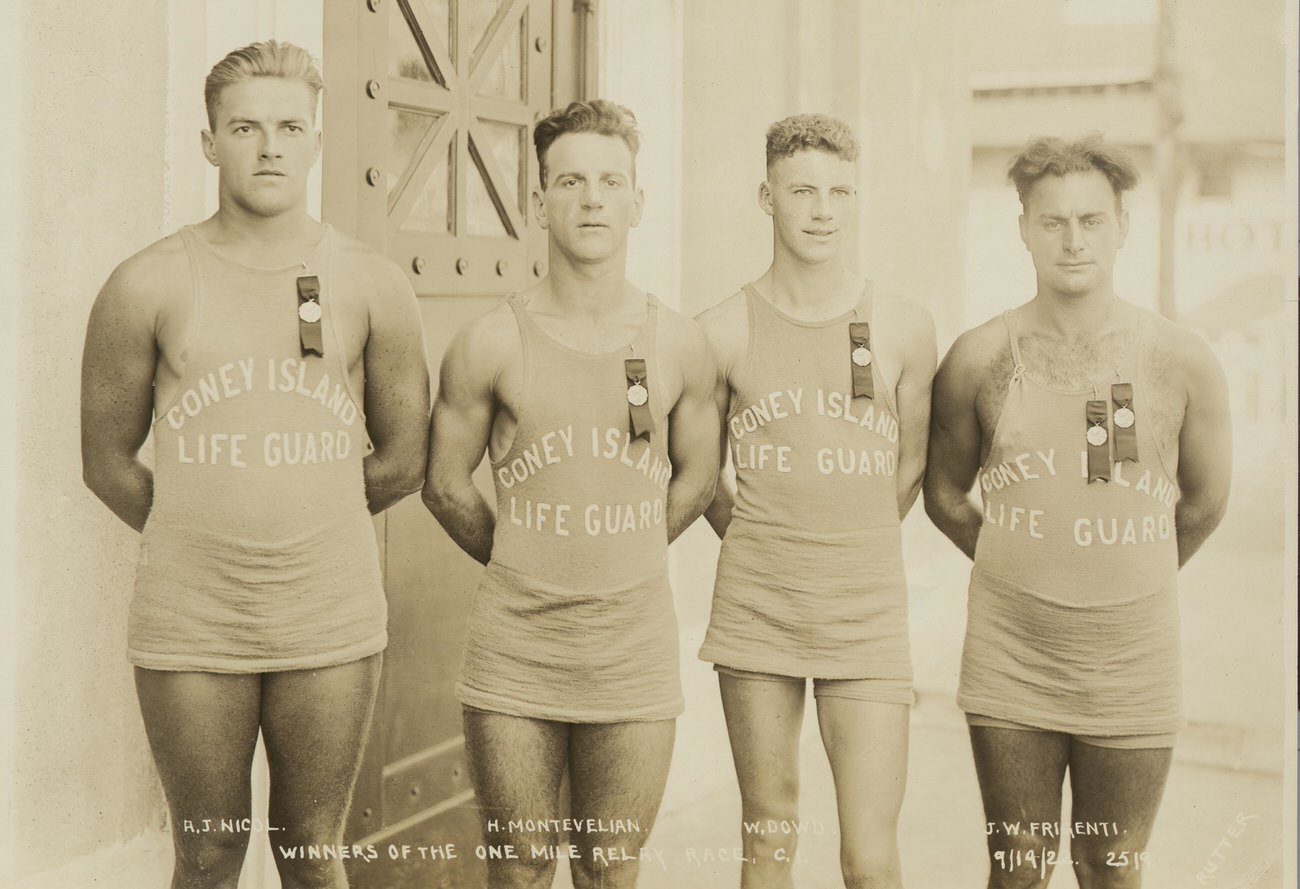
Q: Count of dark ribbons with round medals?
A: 5